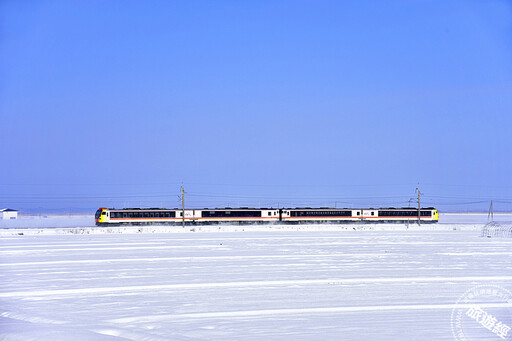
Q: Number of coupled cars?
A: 4